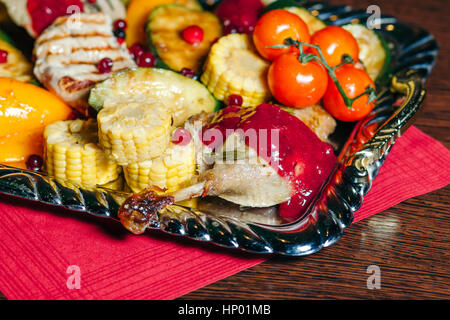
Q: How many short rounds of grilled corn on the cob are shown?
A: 4